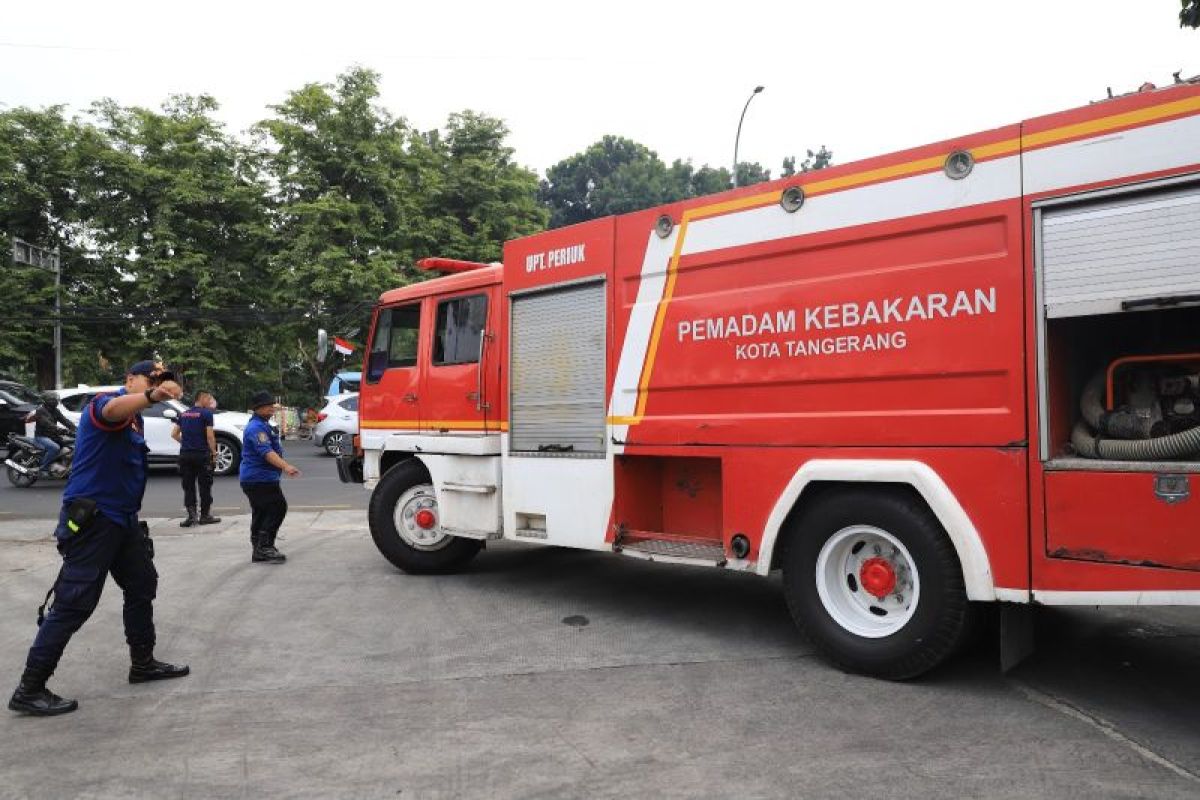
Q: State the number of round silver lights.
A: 3